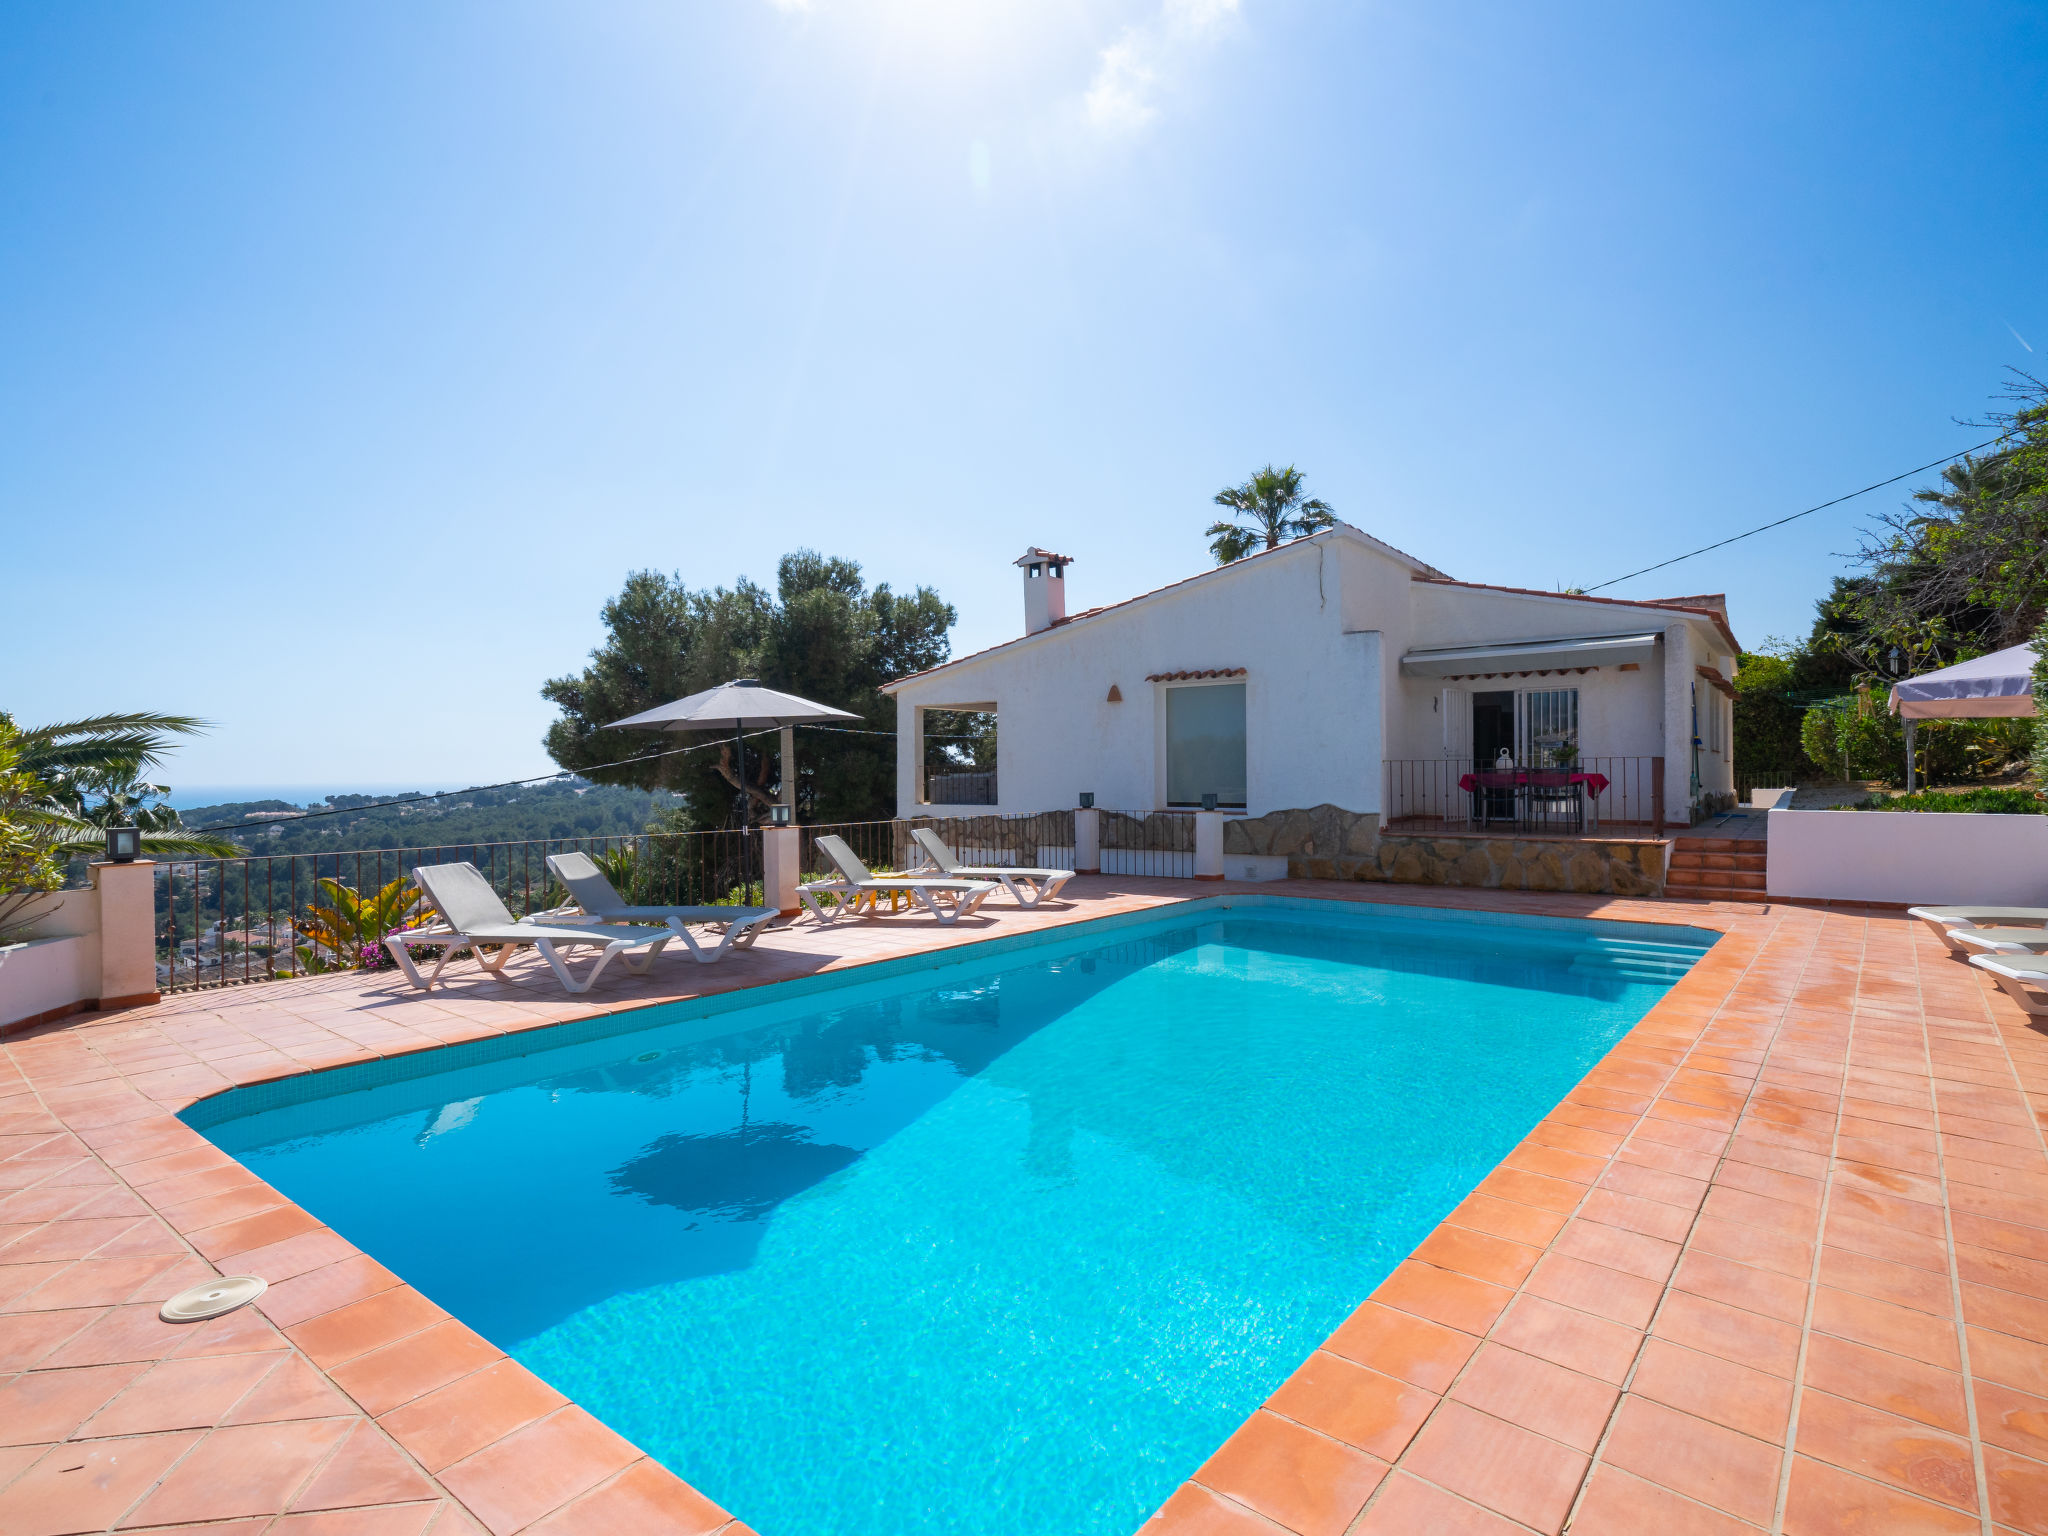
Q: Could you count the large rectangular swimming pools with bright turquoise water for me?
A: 1